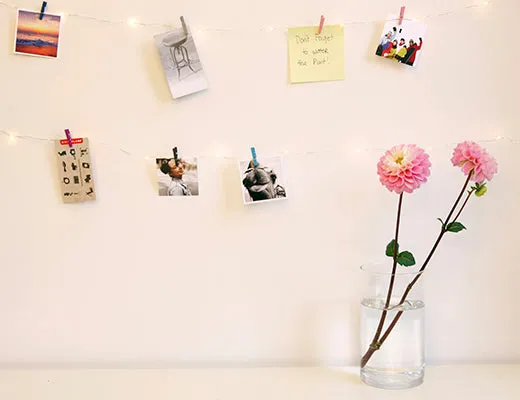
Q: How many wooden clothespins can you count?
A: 7